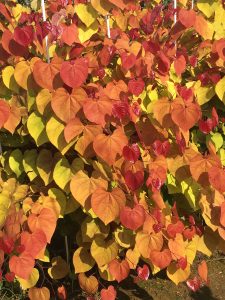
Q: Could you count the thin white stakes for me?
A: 4